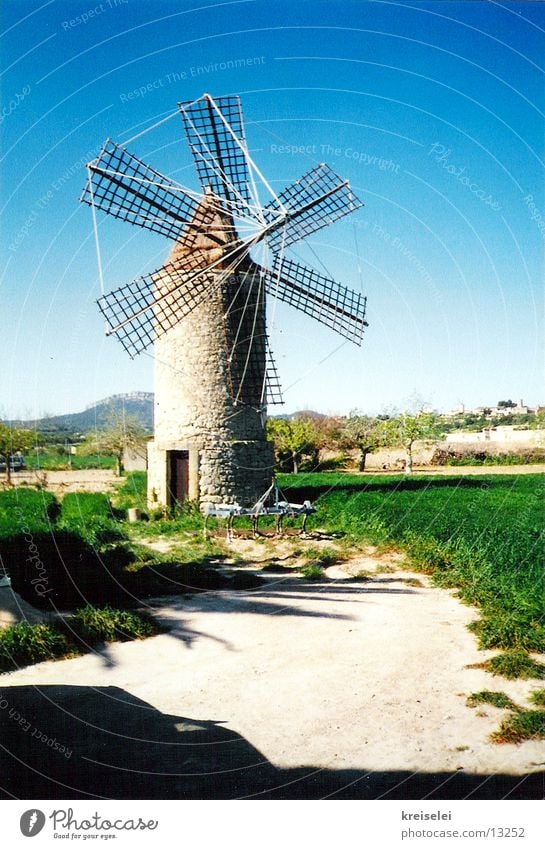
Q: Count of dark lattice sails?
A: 6